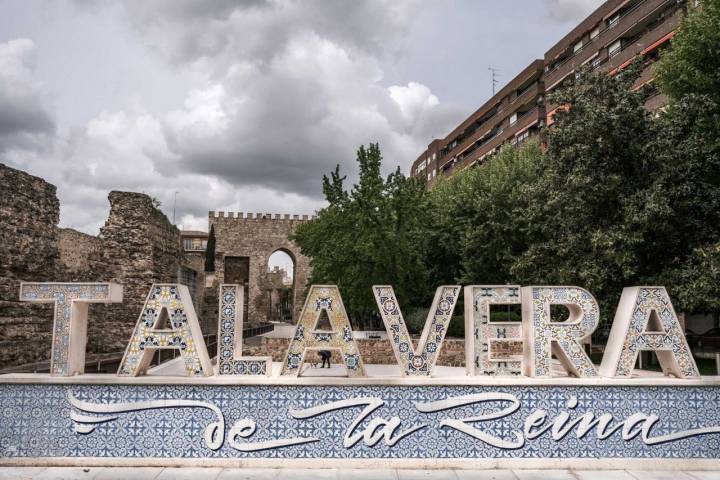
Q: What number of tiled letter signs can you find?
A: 8